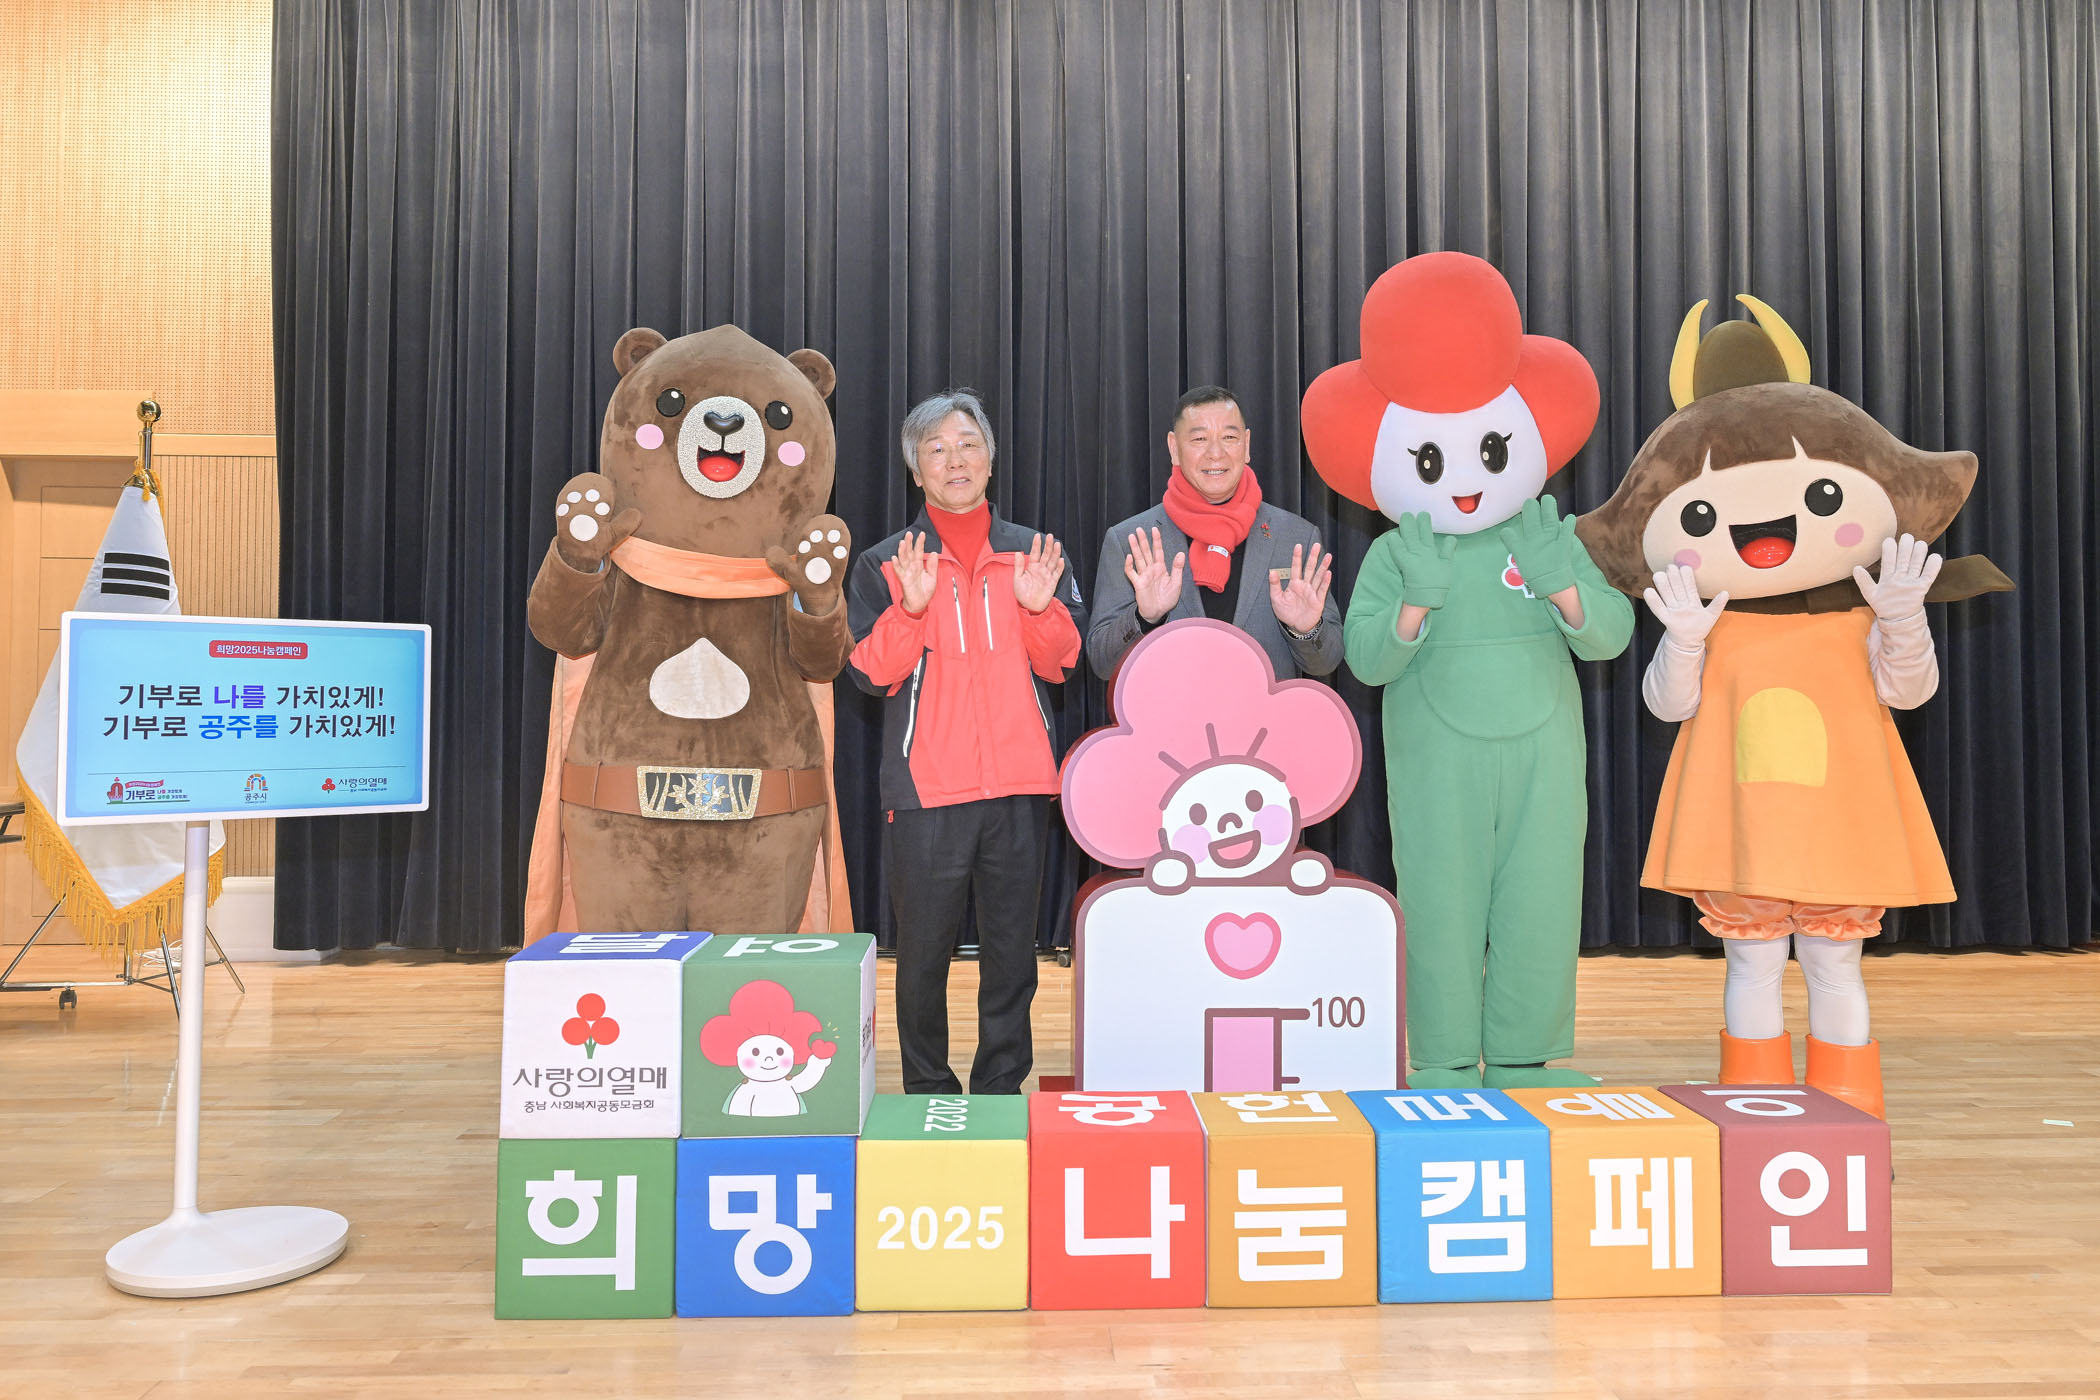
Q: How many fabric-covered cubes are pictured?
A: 10